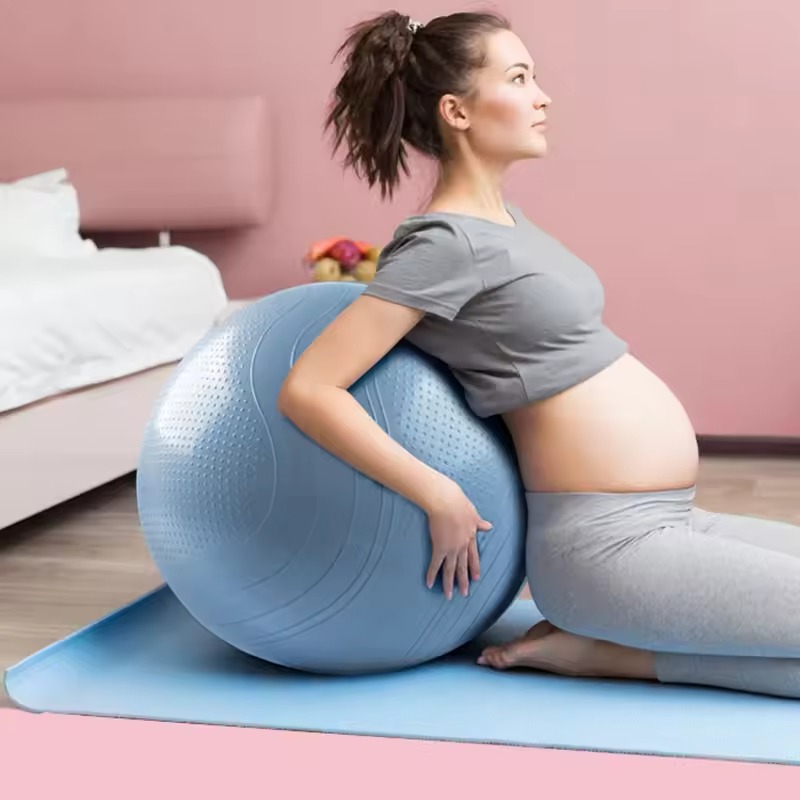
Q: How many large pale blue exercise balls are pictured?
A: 1